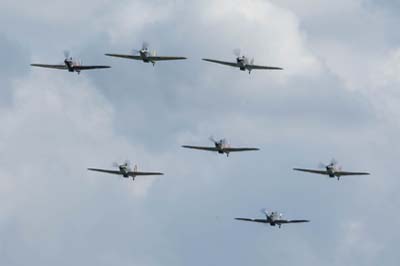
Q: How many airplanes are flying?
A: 7